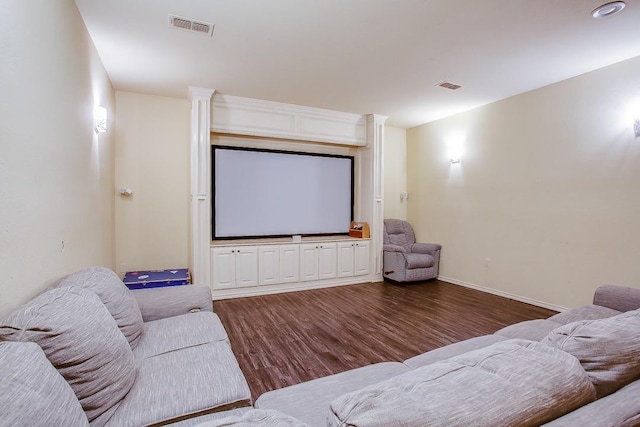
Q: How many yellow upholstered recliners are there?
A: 0